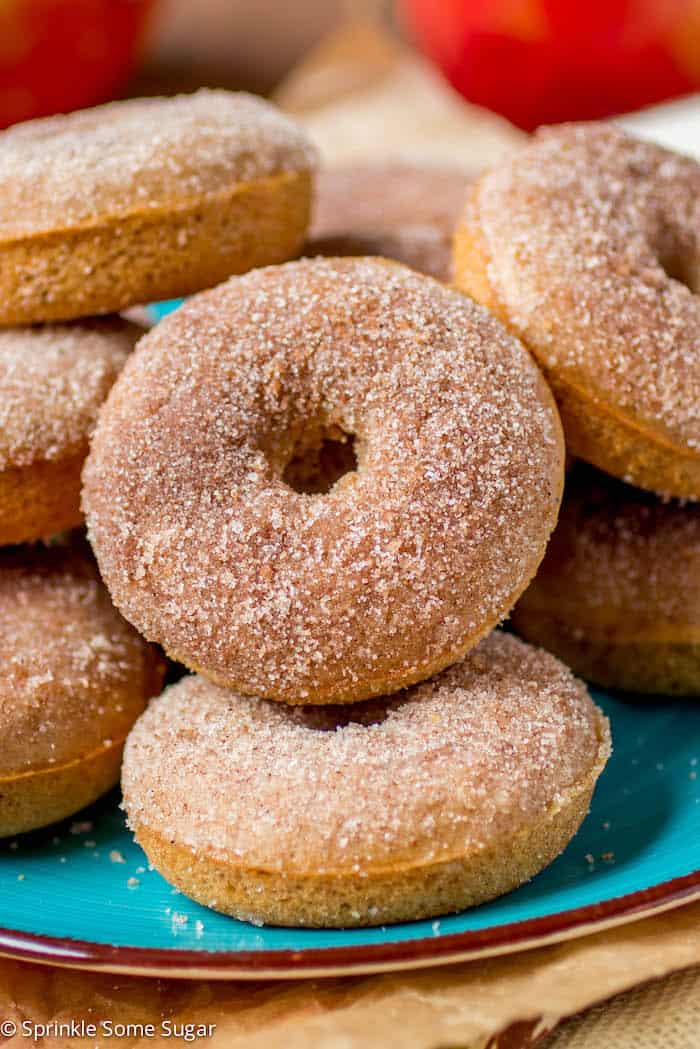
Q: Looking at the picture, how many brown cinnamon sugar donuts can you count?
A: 8